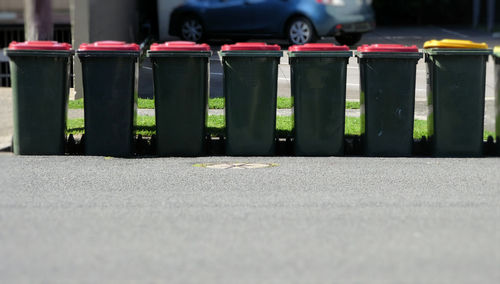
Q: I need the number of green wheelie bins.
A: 7